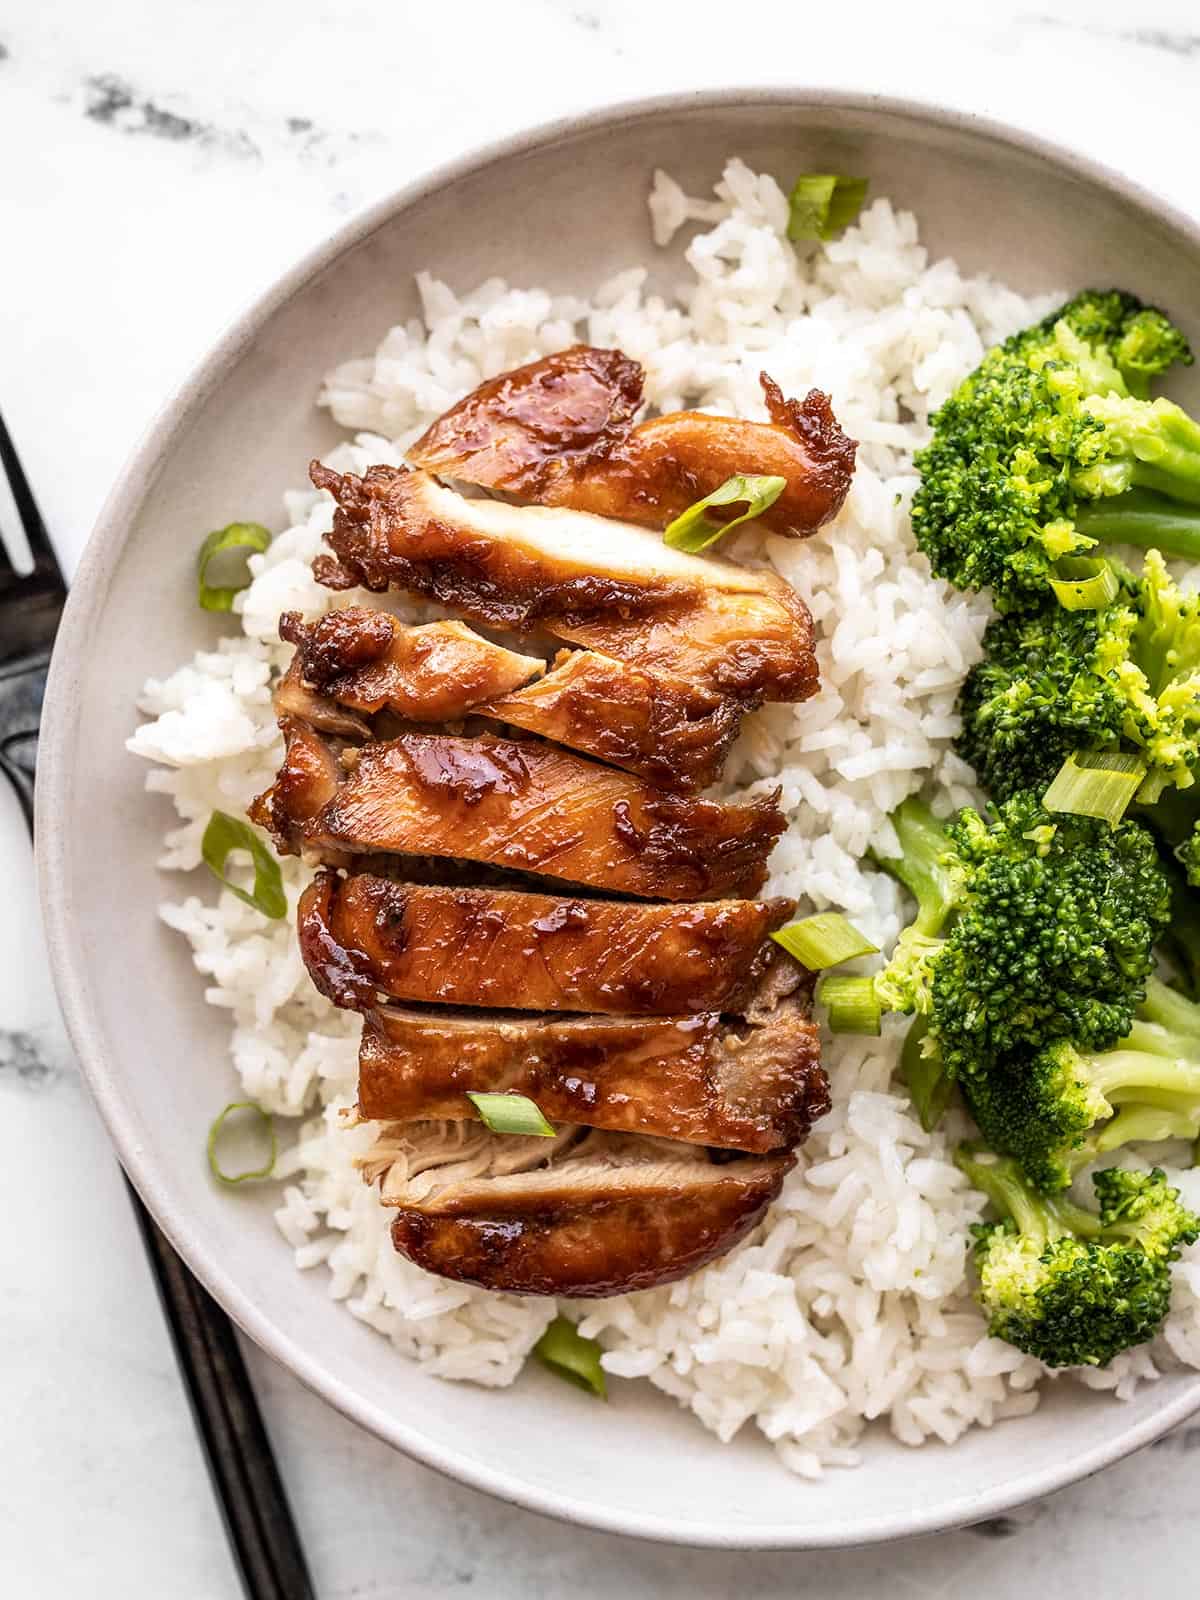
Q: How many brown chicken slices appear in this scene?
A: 7